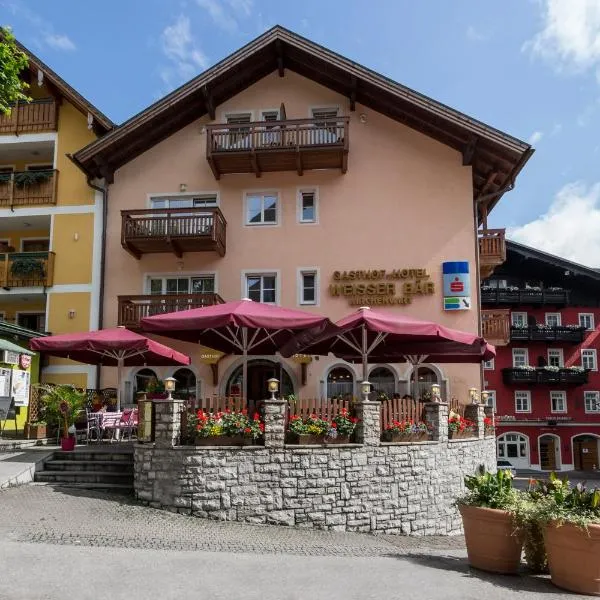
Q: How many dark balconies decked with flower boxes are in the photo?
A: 3